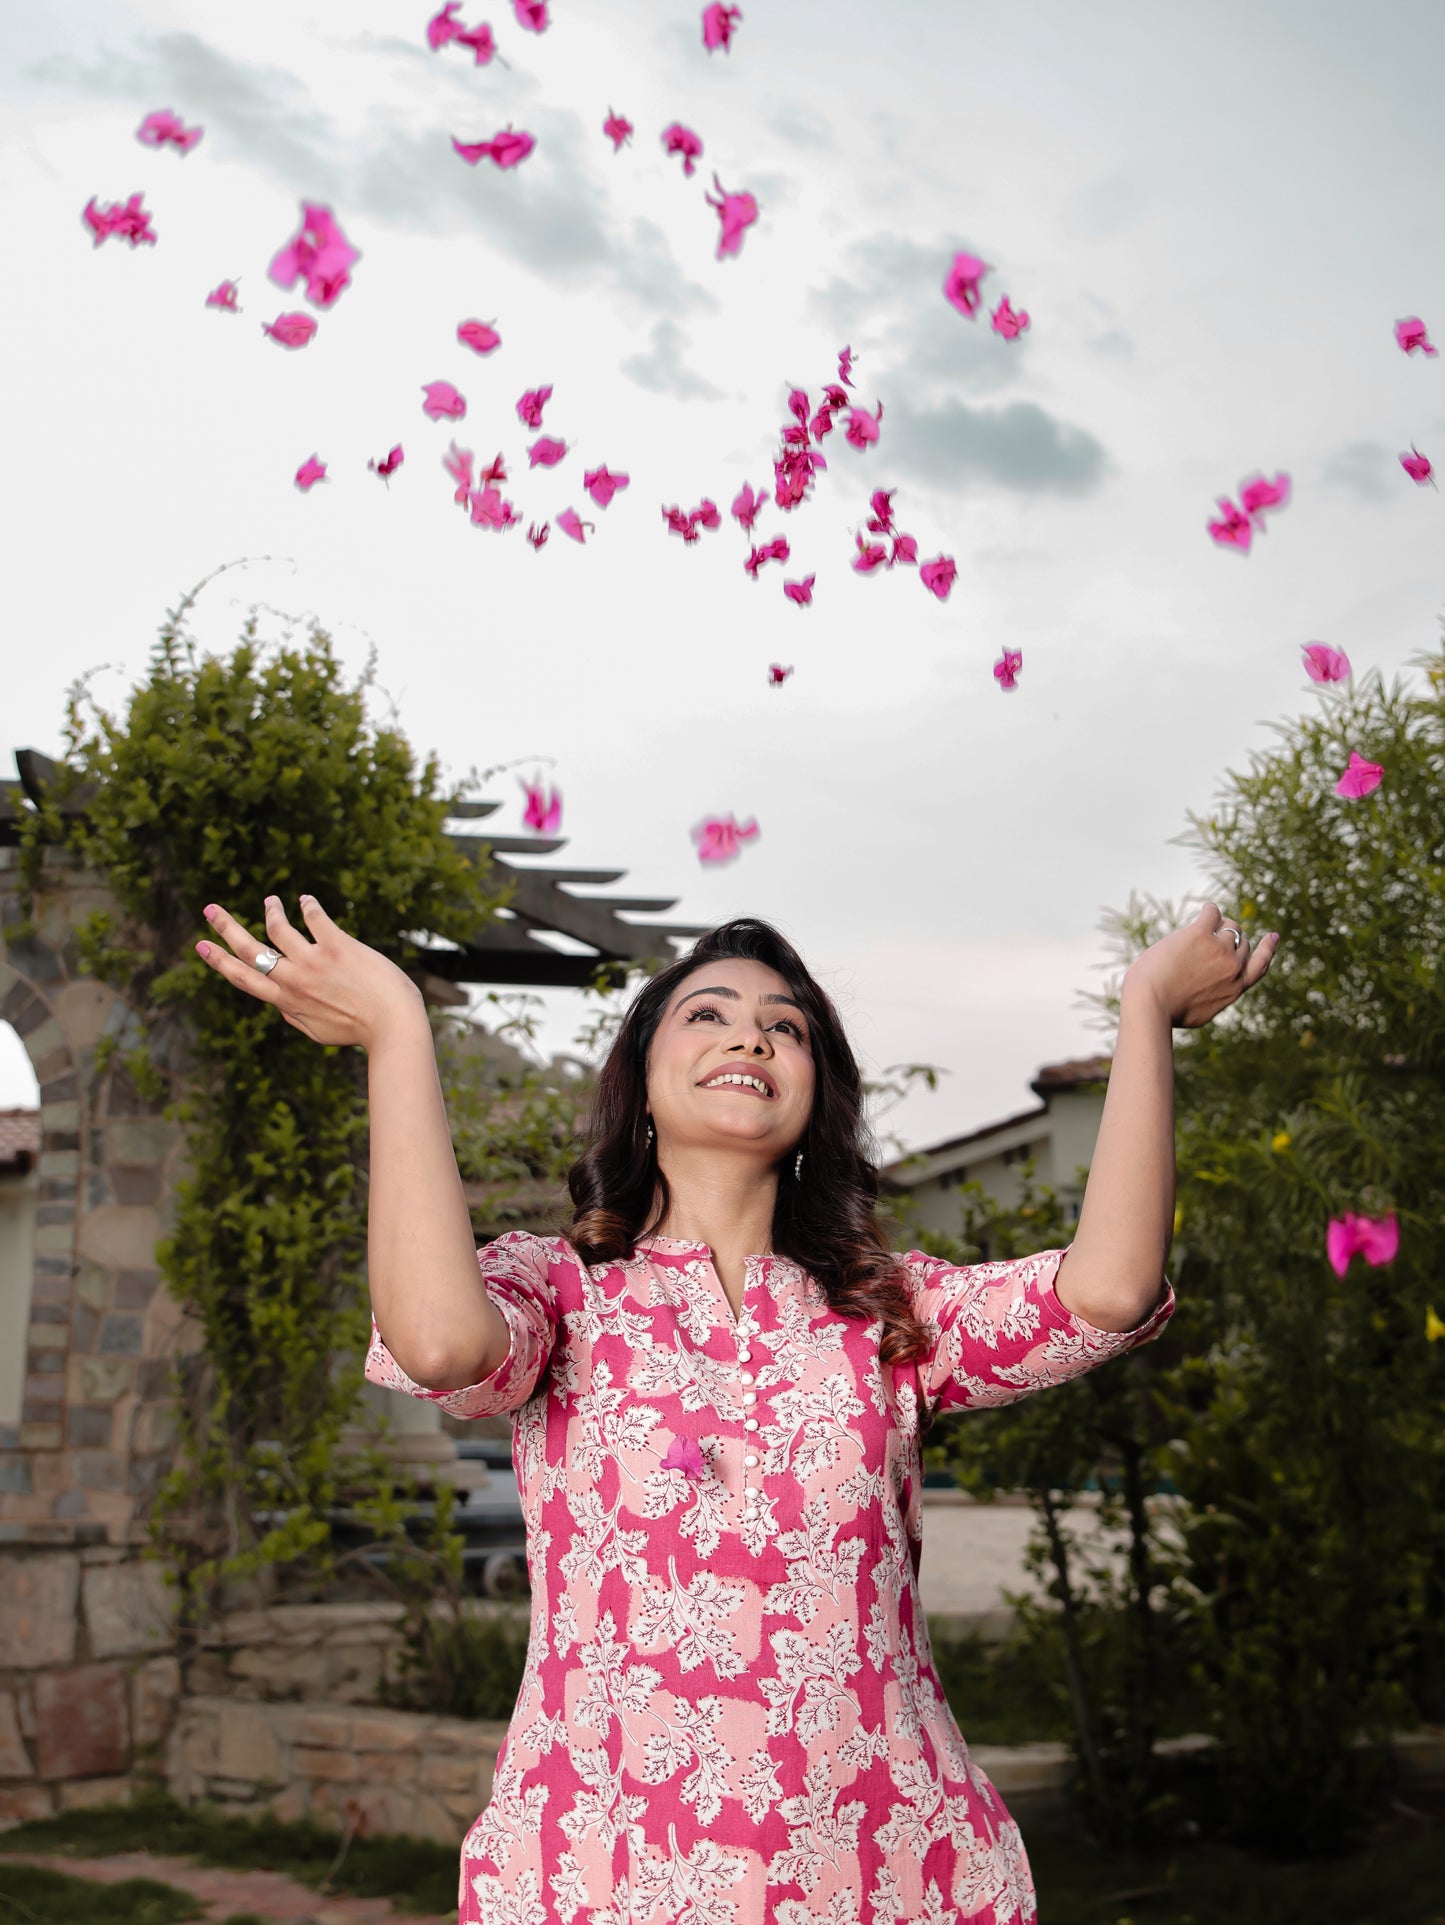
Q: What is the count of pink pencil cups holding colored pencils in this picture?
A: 0